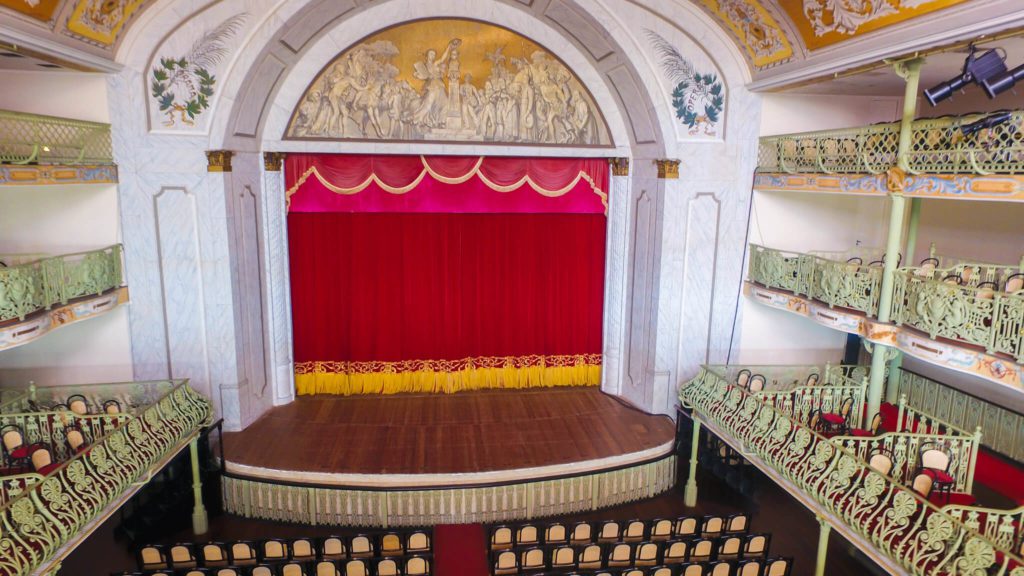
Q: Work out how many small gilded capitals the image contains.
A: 4